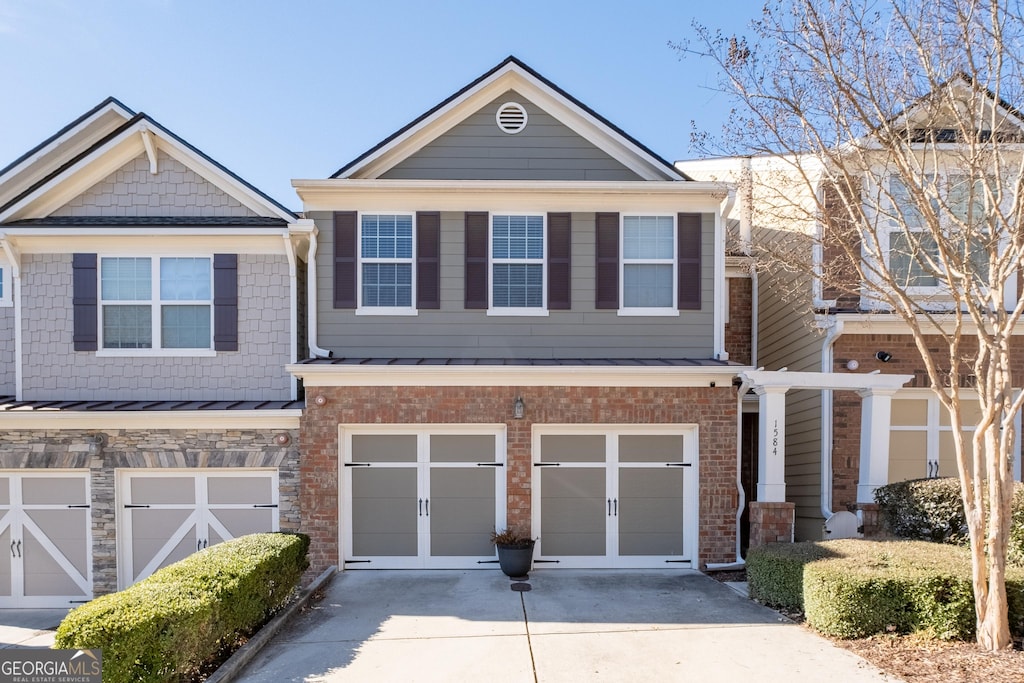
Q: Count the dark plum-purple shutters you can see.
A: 6